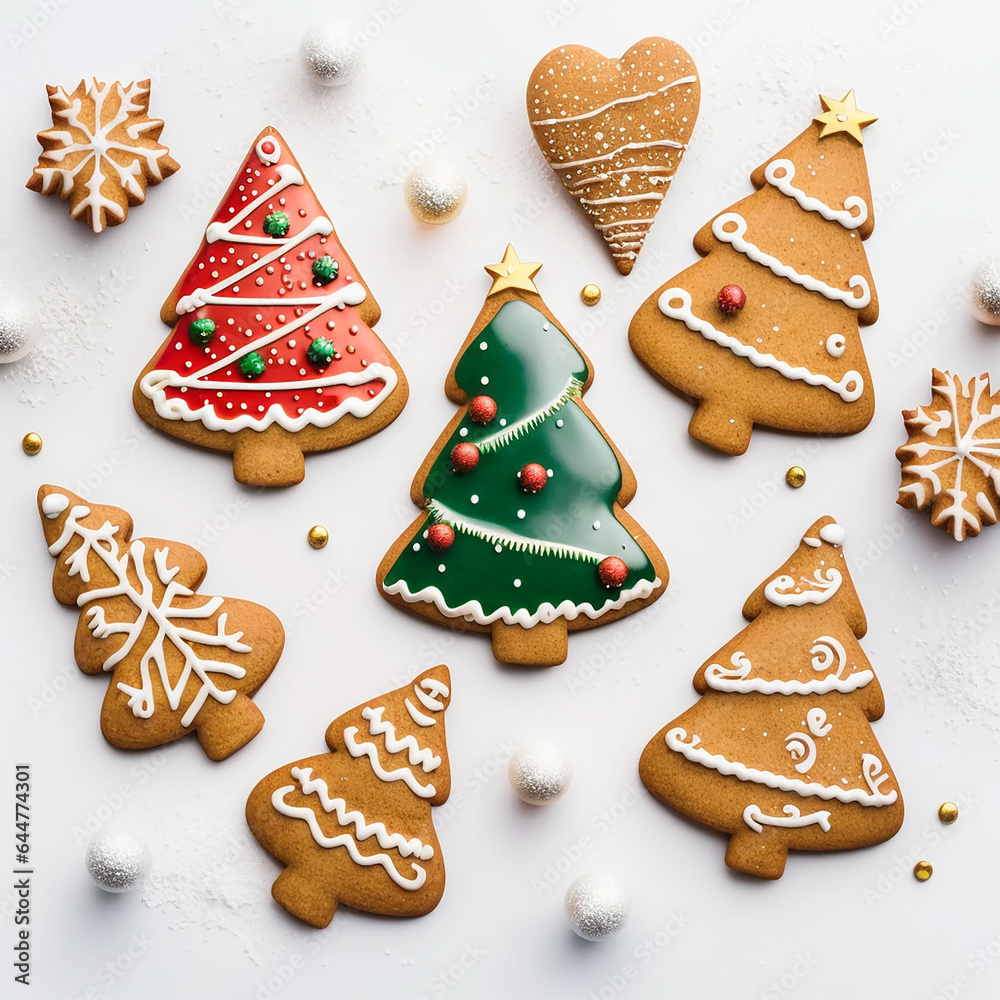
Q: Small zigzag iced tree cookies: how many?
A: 1